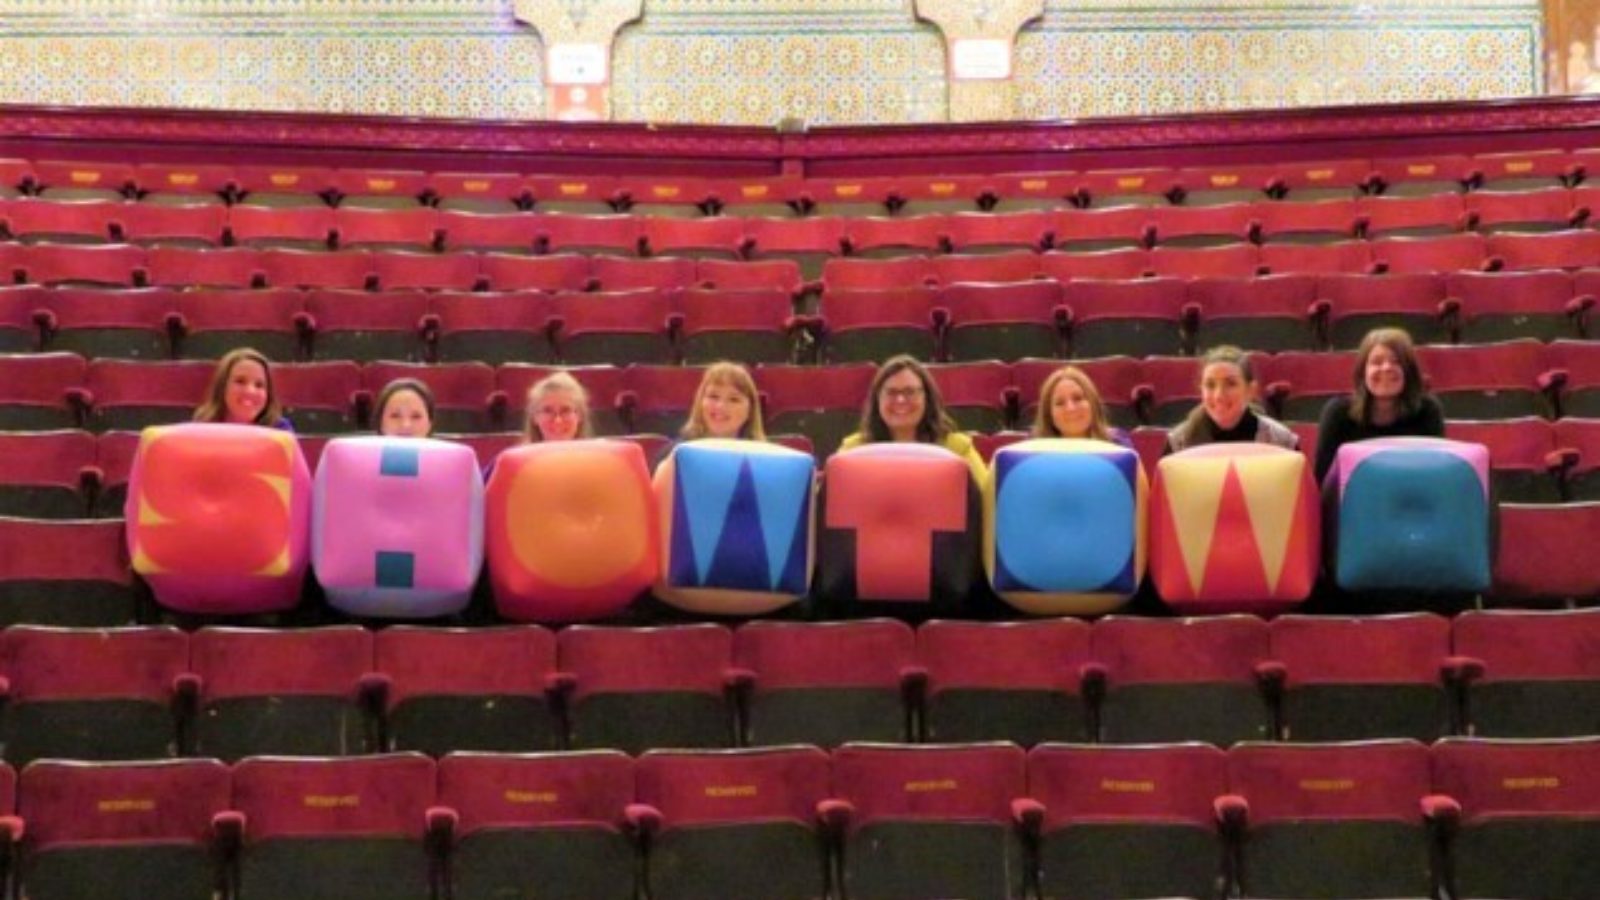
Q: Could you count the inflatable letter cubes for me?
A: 8